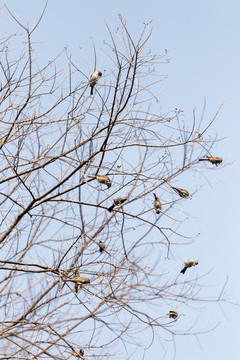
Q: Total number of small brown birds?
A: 11